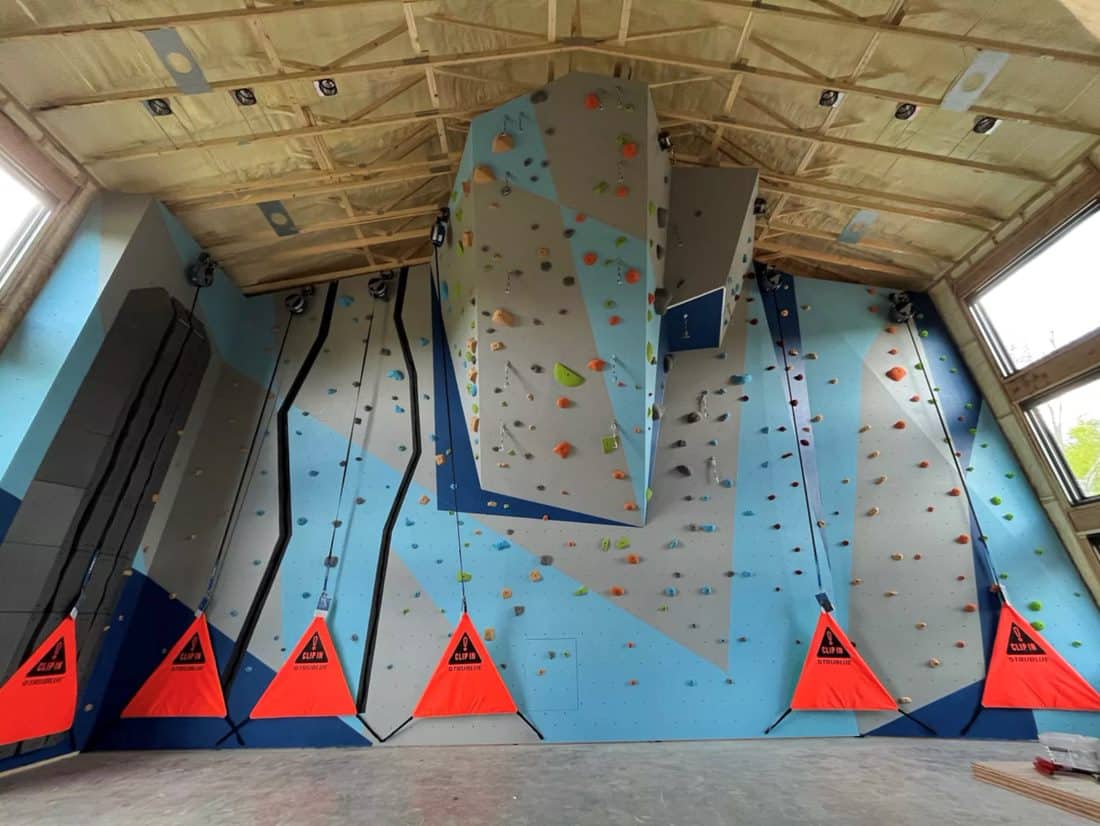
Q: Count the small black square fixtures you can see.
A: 6